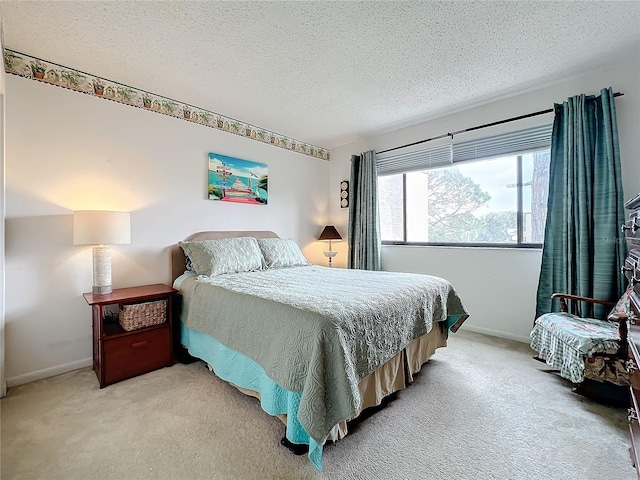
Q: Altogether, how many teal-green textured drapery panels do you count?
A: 2